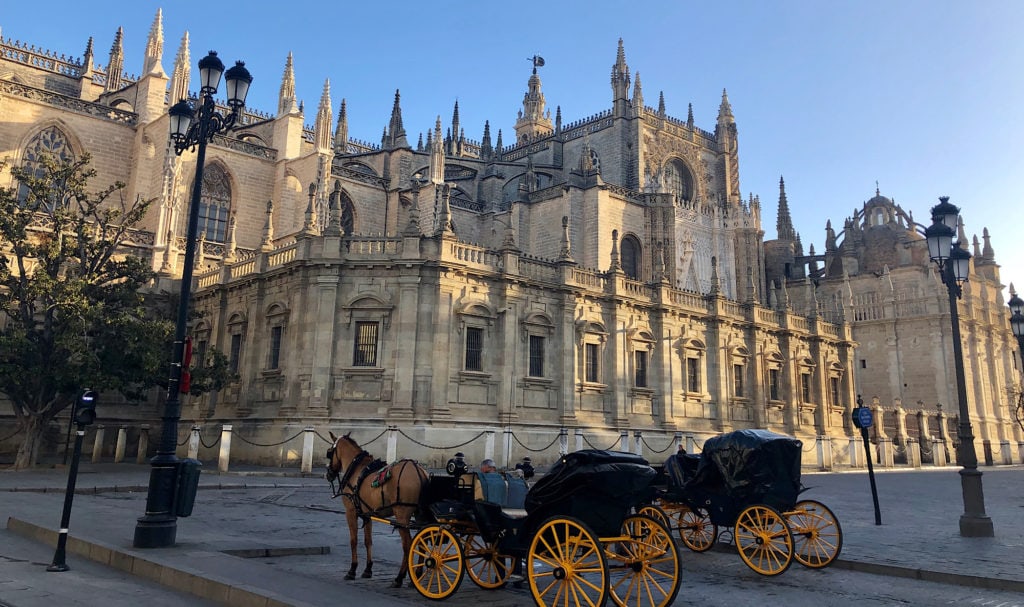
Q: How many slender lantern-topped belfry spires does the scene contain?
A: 1